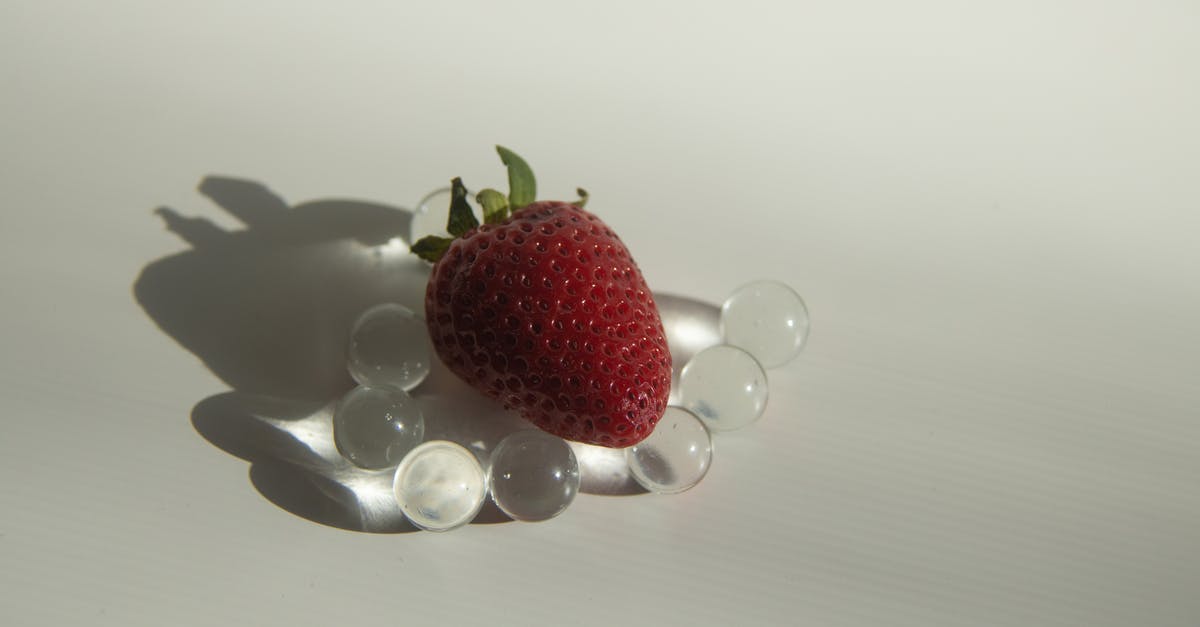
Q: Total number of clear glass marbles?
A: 8